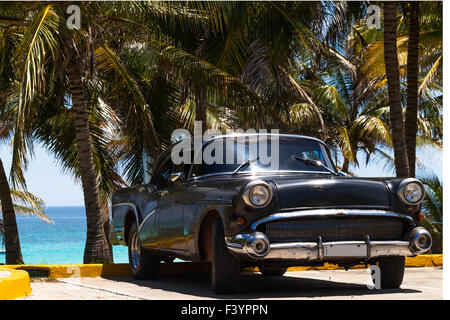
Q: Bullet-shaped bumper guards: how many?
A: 2